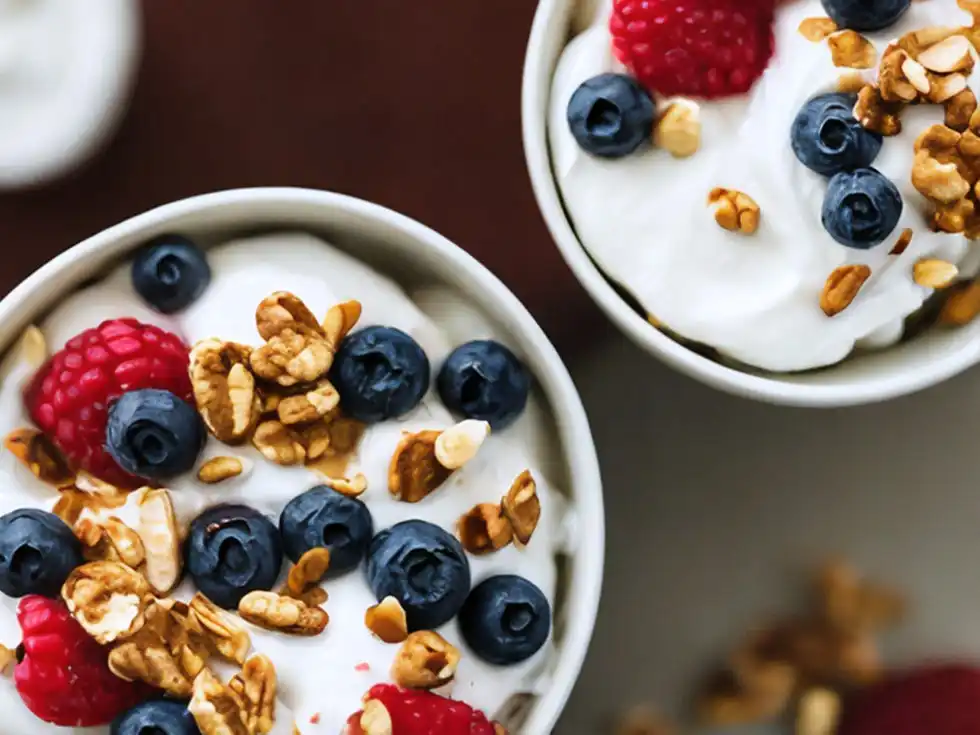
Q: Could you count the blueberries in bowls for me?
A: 14